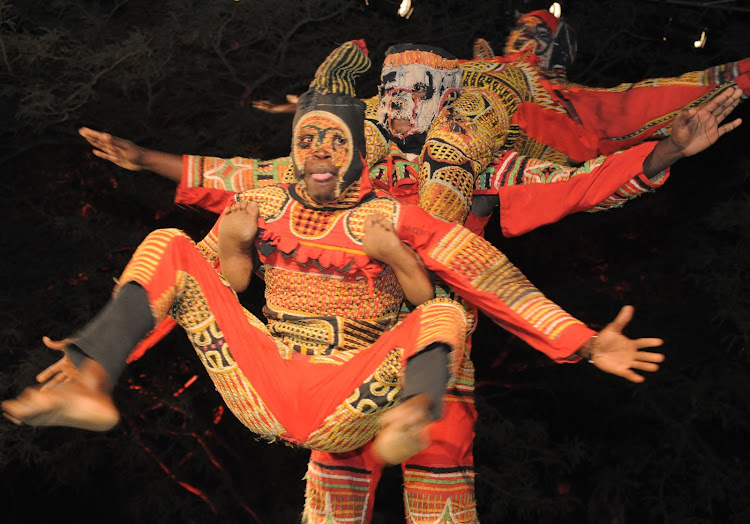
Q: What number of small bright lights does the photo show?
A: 3